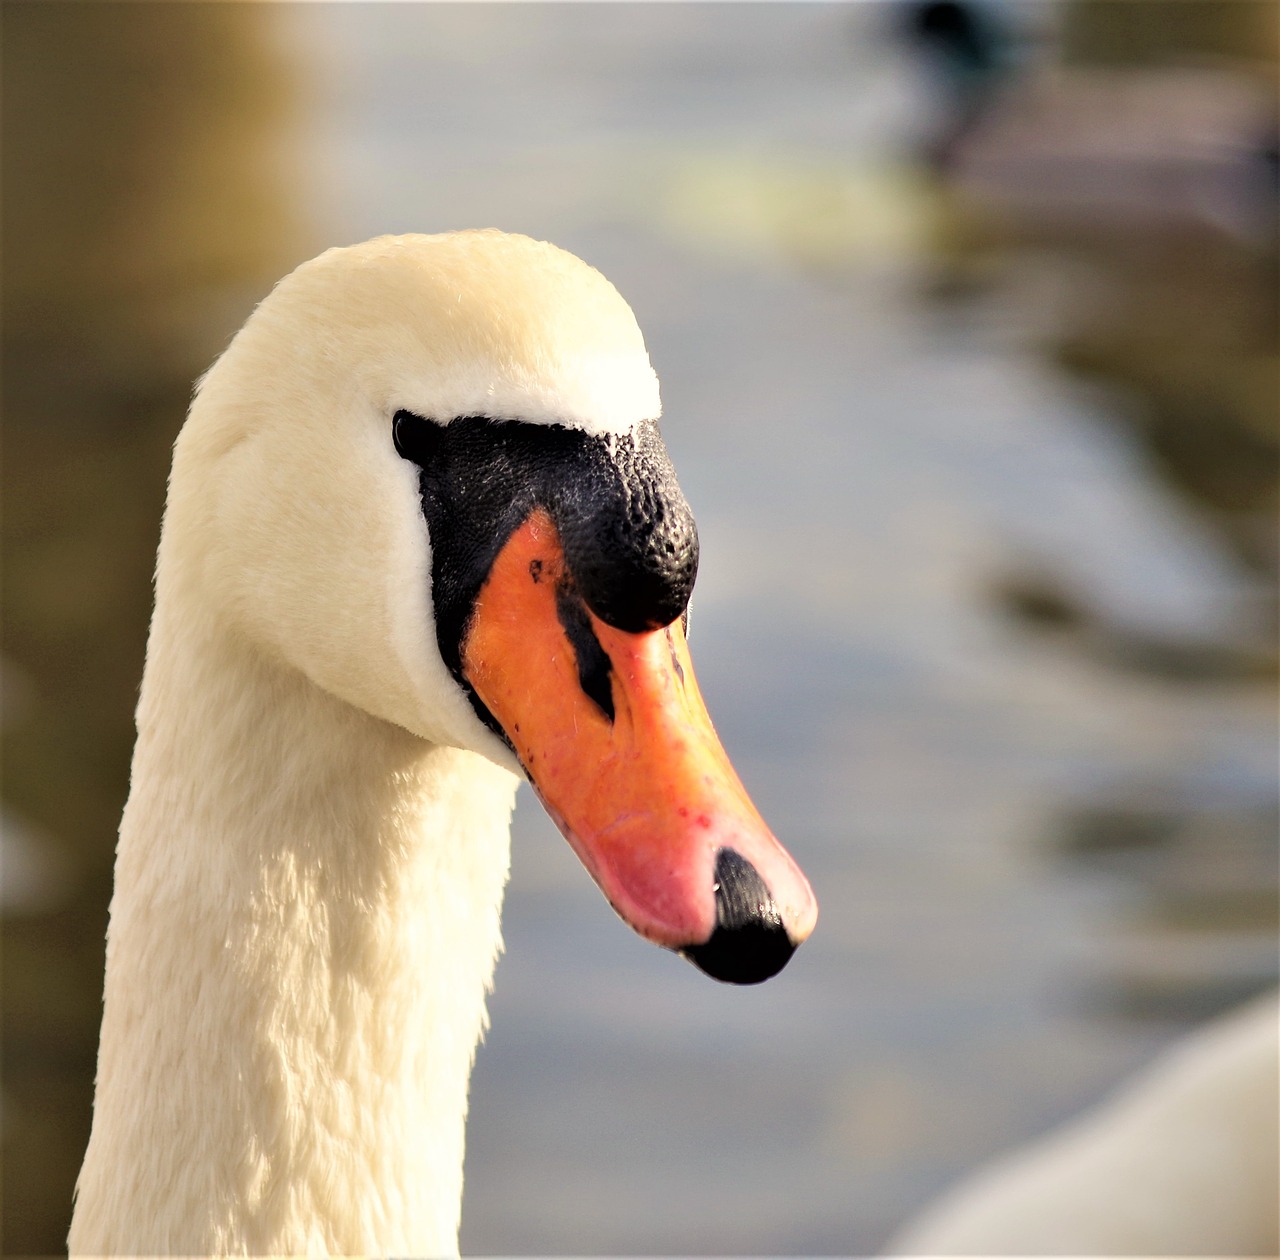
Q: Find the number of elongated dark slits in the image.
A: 2